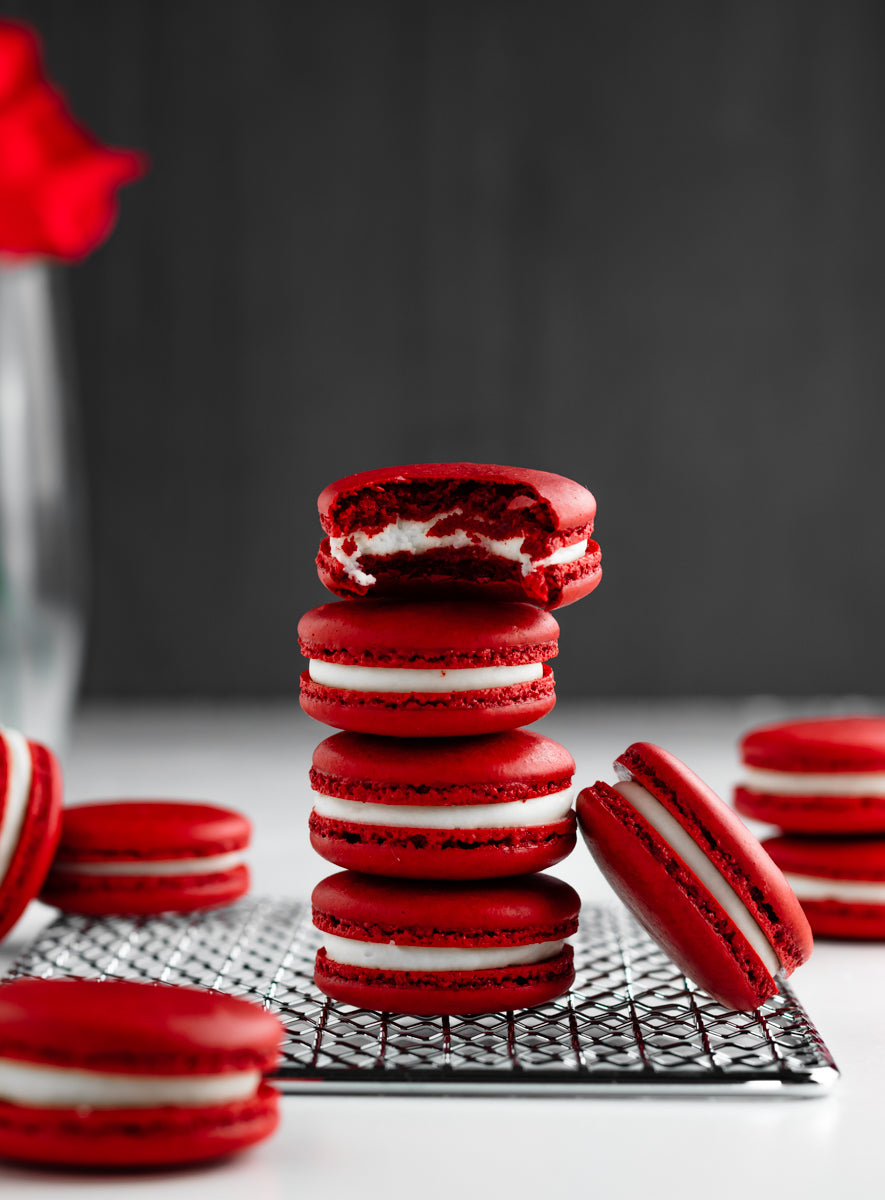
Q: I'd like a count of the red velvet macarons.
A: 10